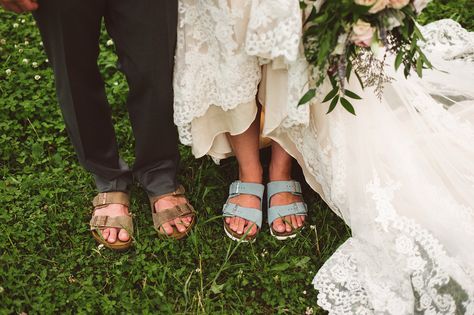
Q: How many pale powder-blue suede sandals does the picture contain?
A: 2